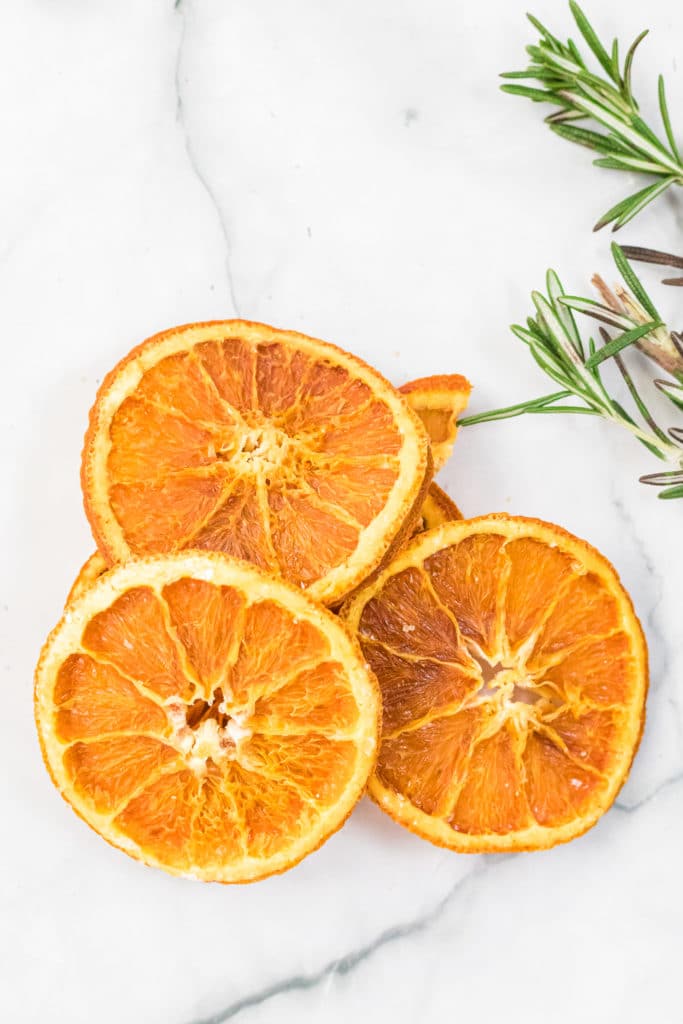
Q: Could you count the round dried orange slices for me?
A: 3